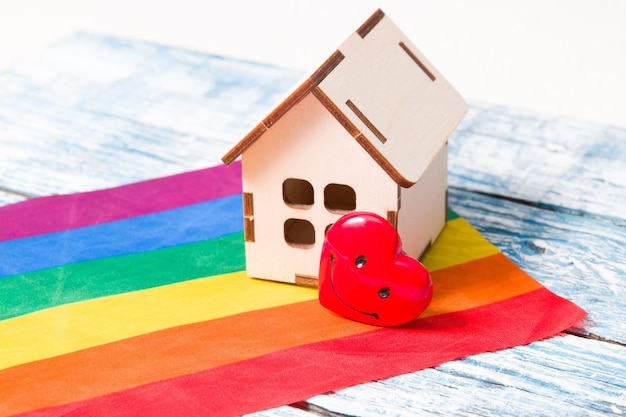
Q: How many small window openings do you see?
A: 4